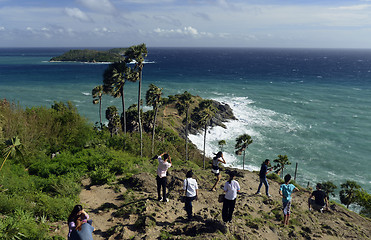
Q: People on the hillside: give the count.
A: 8